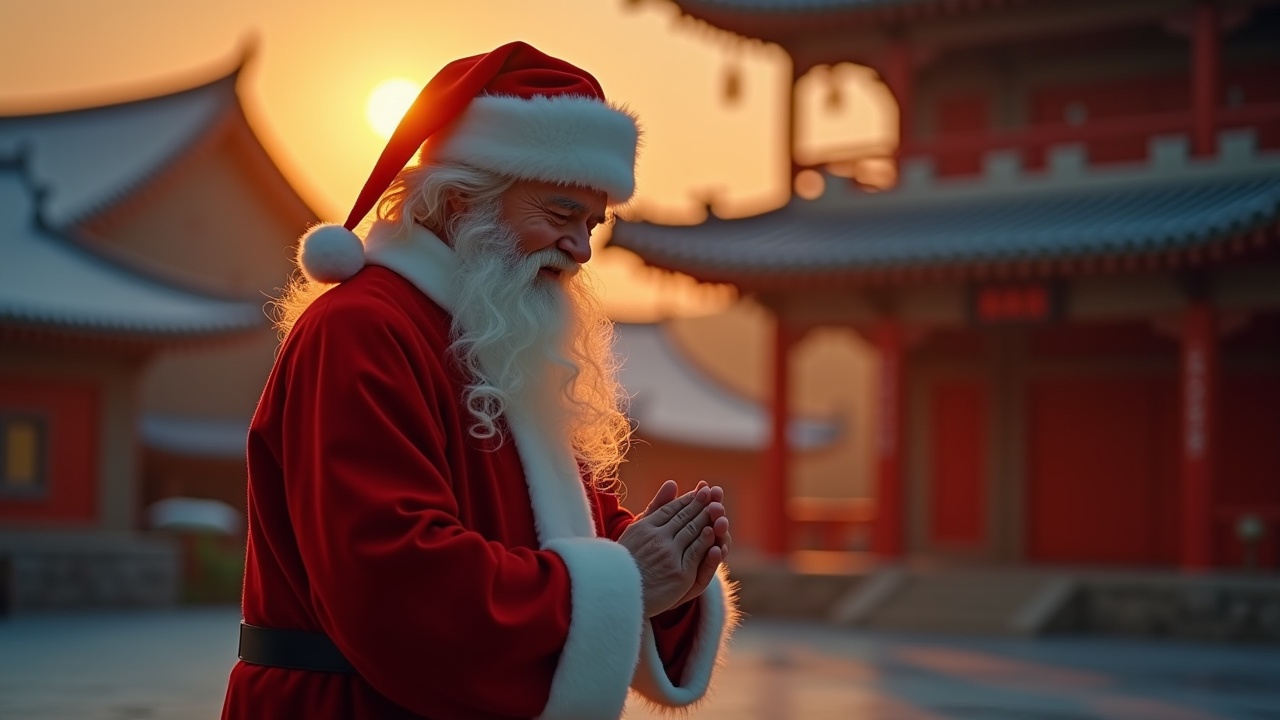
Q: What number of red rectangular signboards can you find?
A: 1